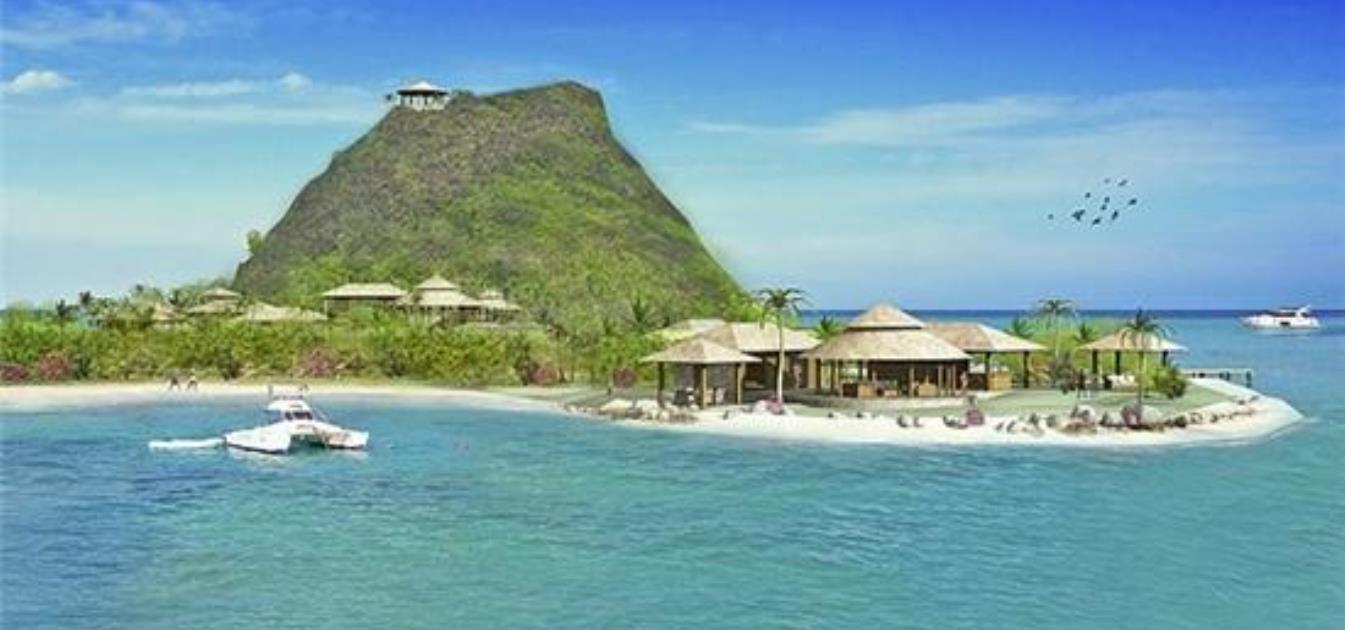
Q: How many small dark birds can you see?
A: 10